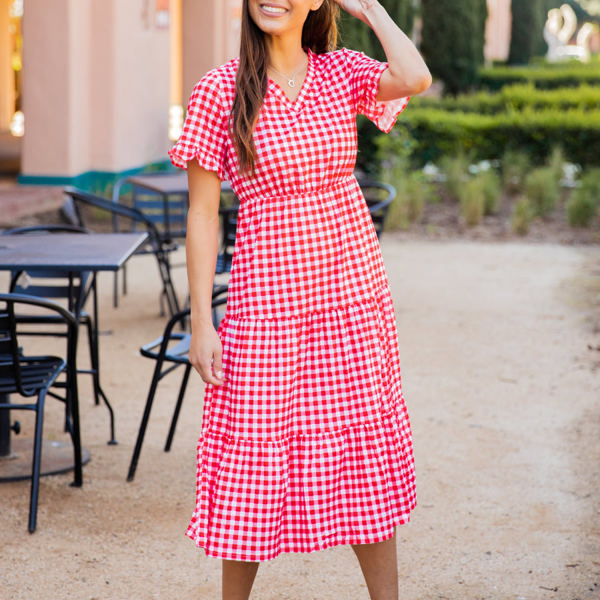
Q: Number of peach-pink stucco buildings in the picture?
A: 1